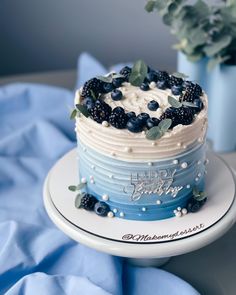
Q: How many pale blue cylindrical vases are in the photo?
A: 2